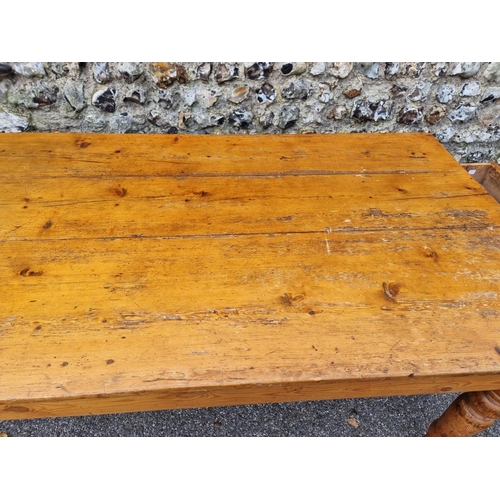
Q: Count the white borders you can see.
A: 2